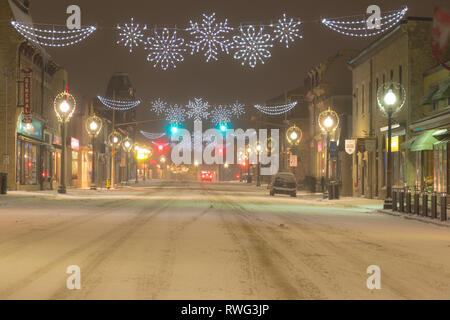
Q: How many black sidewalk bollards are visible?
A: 7